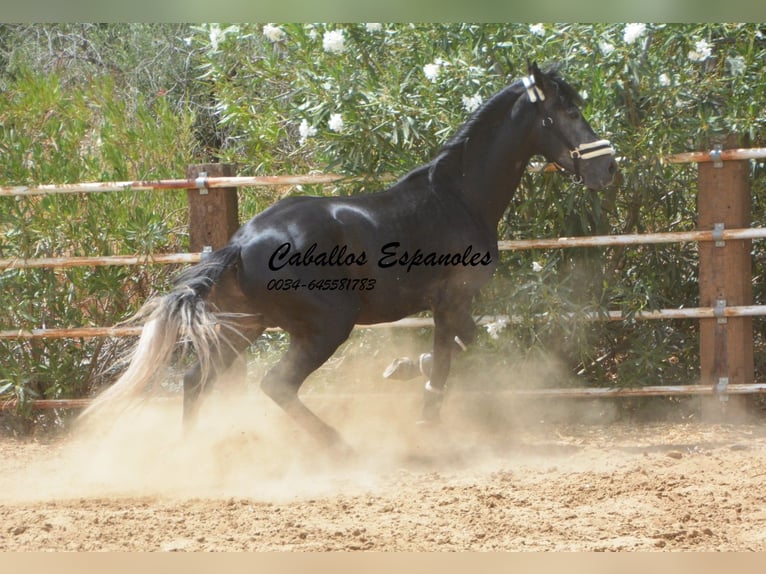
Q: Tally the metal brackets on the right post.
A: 4